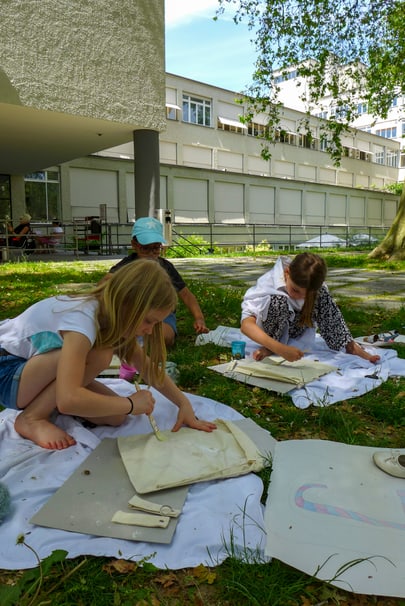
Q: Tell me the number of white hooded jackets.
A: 1